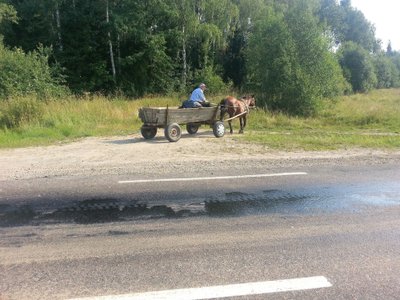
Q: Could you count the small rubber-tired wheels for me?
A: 4